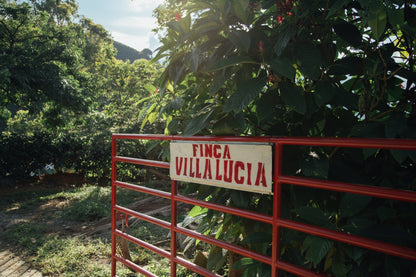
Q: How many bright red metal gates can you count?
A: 1